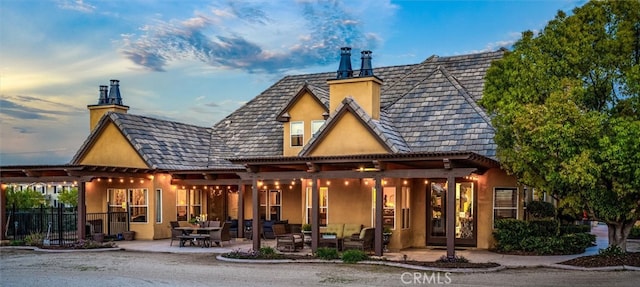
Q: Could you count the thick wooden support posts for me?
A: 7